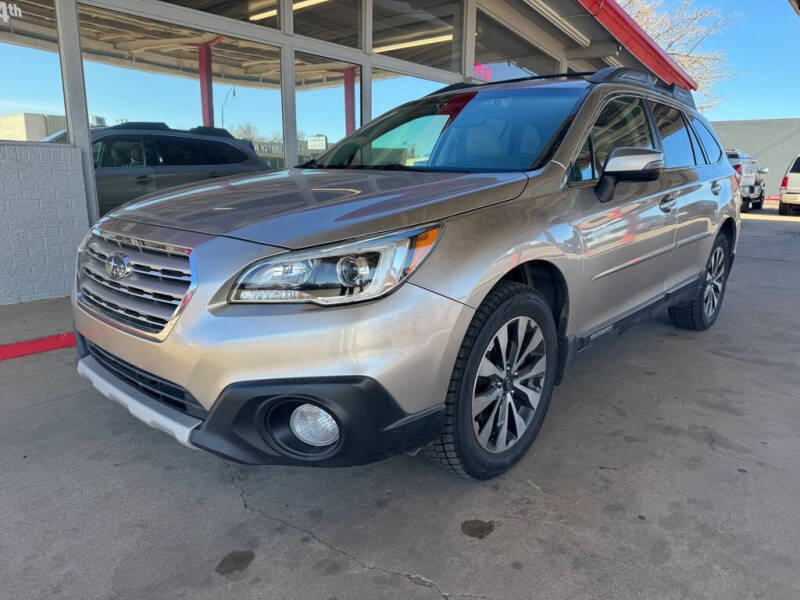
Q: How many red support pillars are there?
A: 2